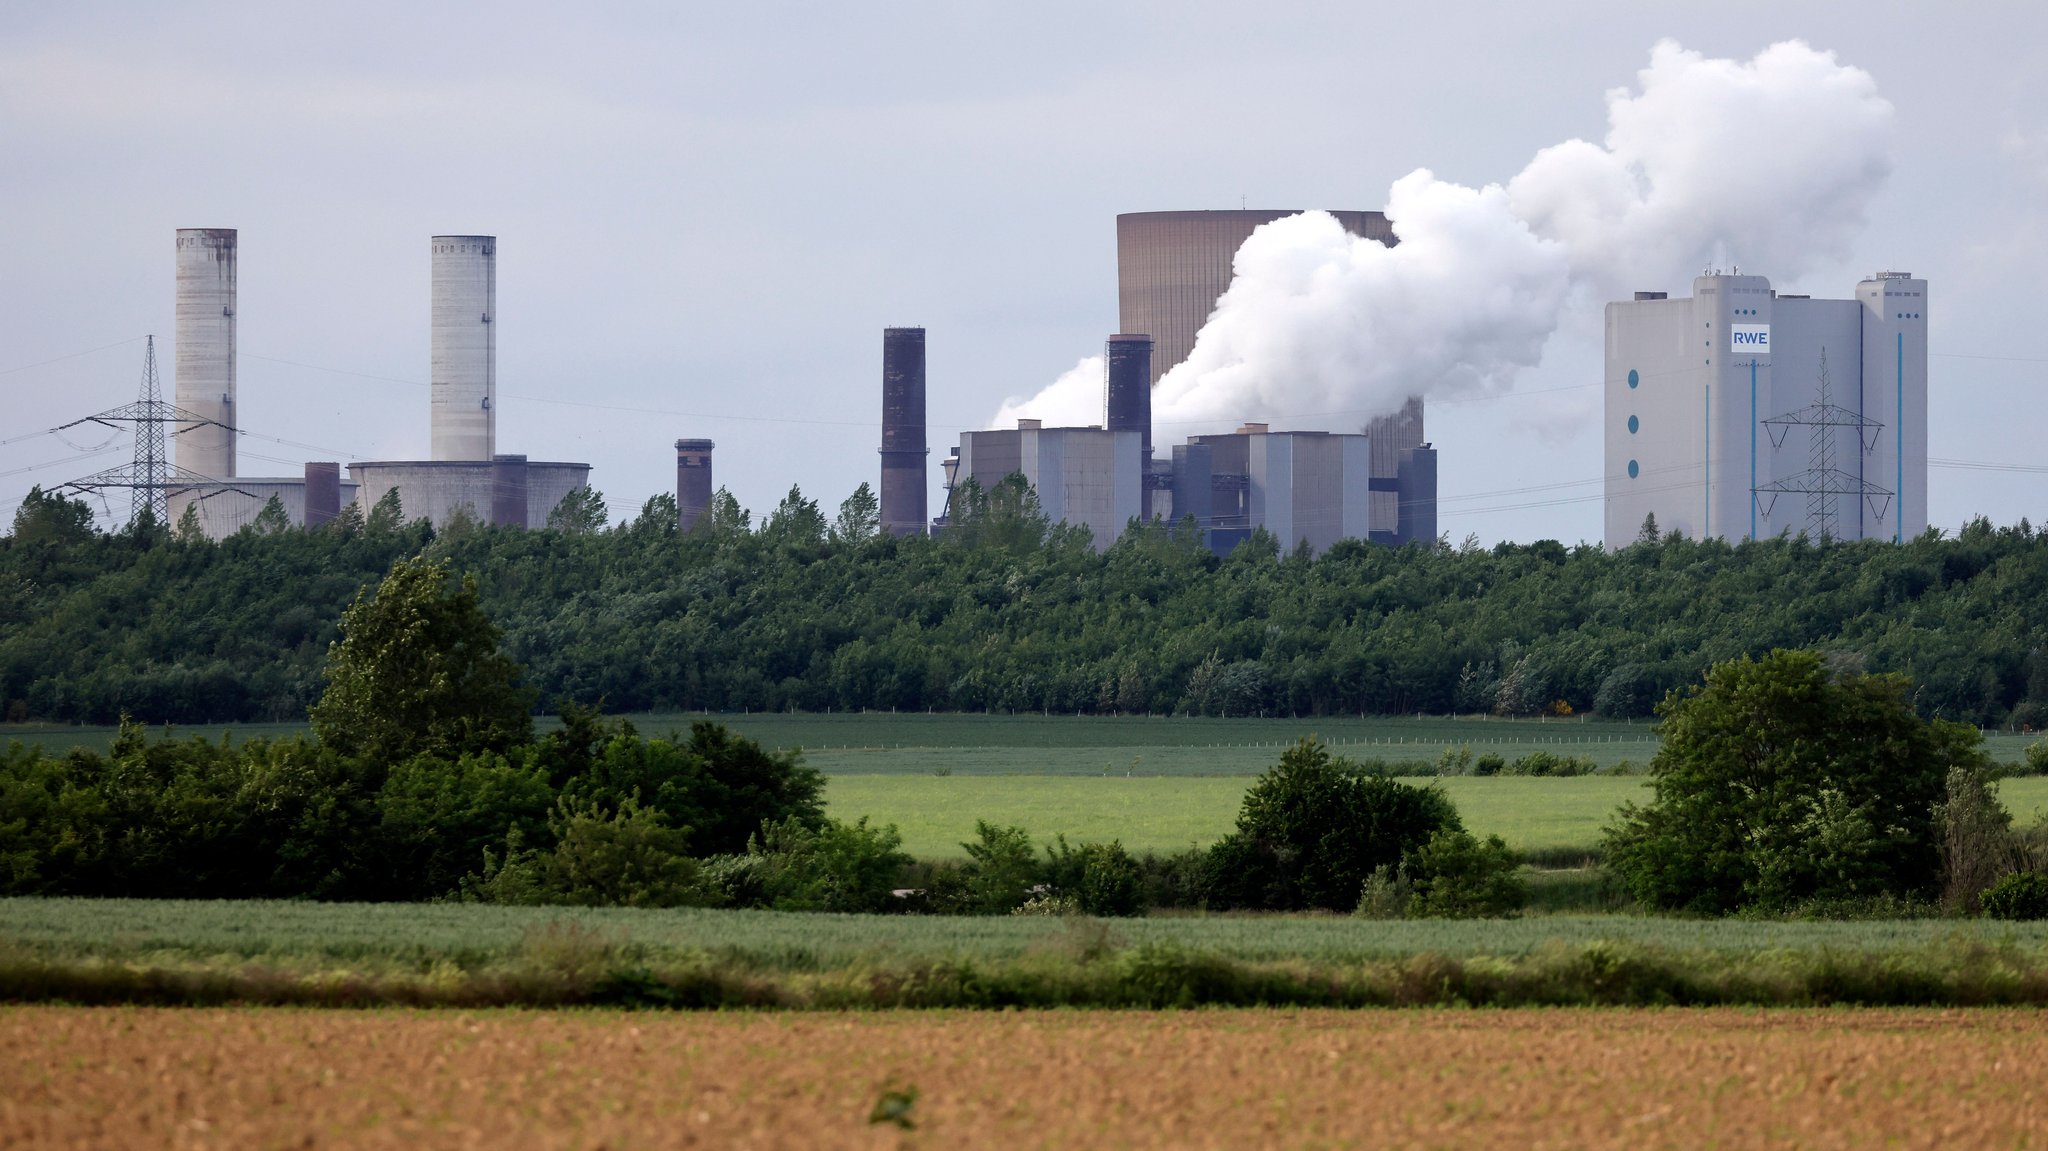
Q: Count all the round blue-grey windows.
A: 12